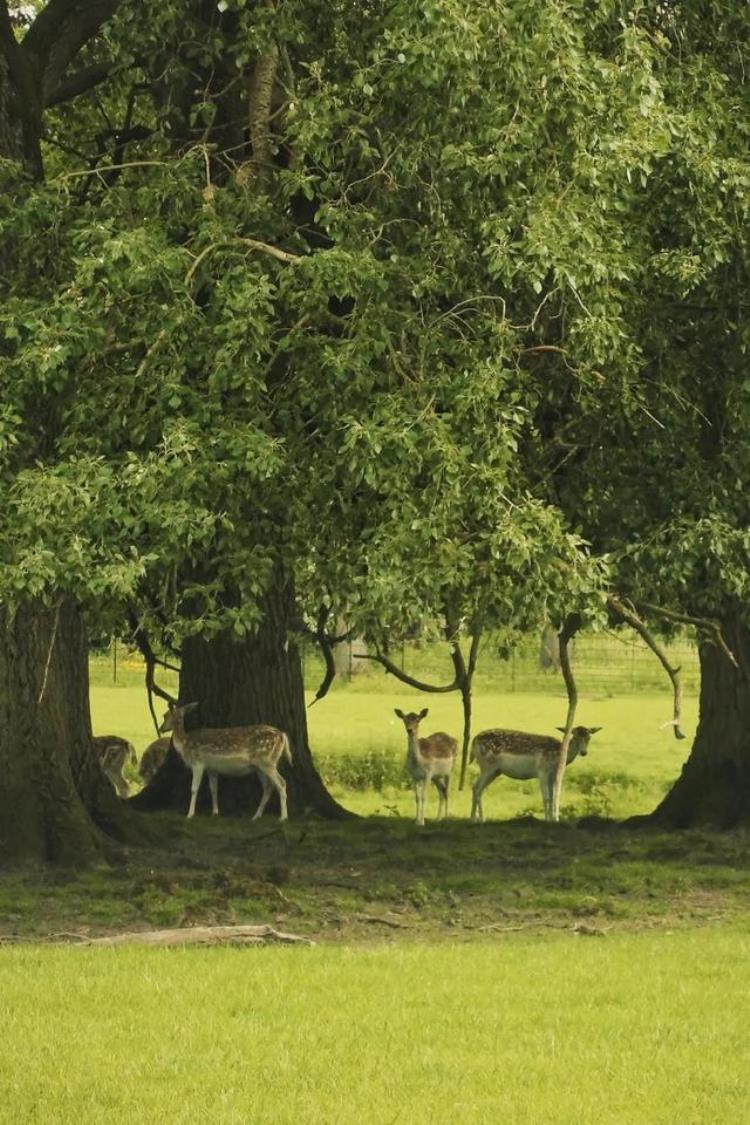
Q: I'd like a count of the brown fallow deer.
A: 5